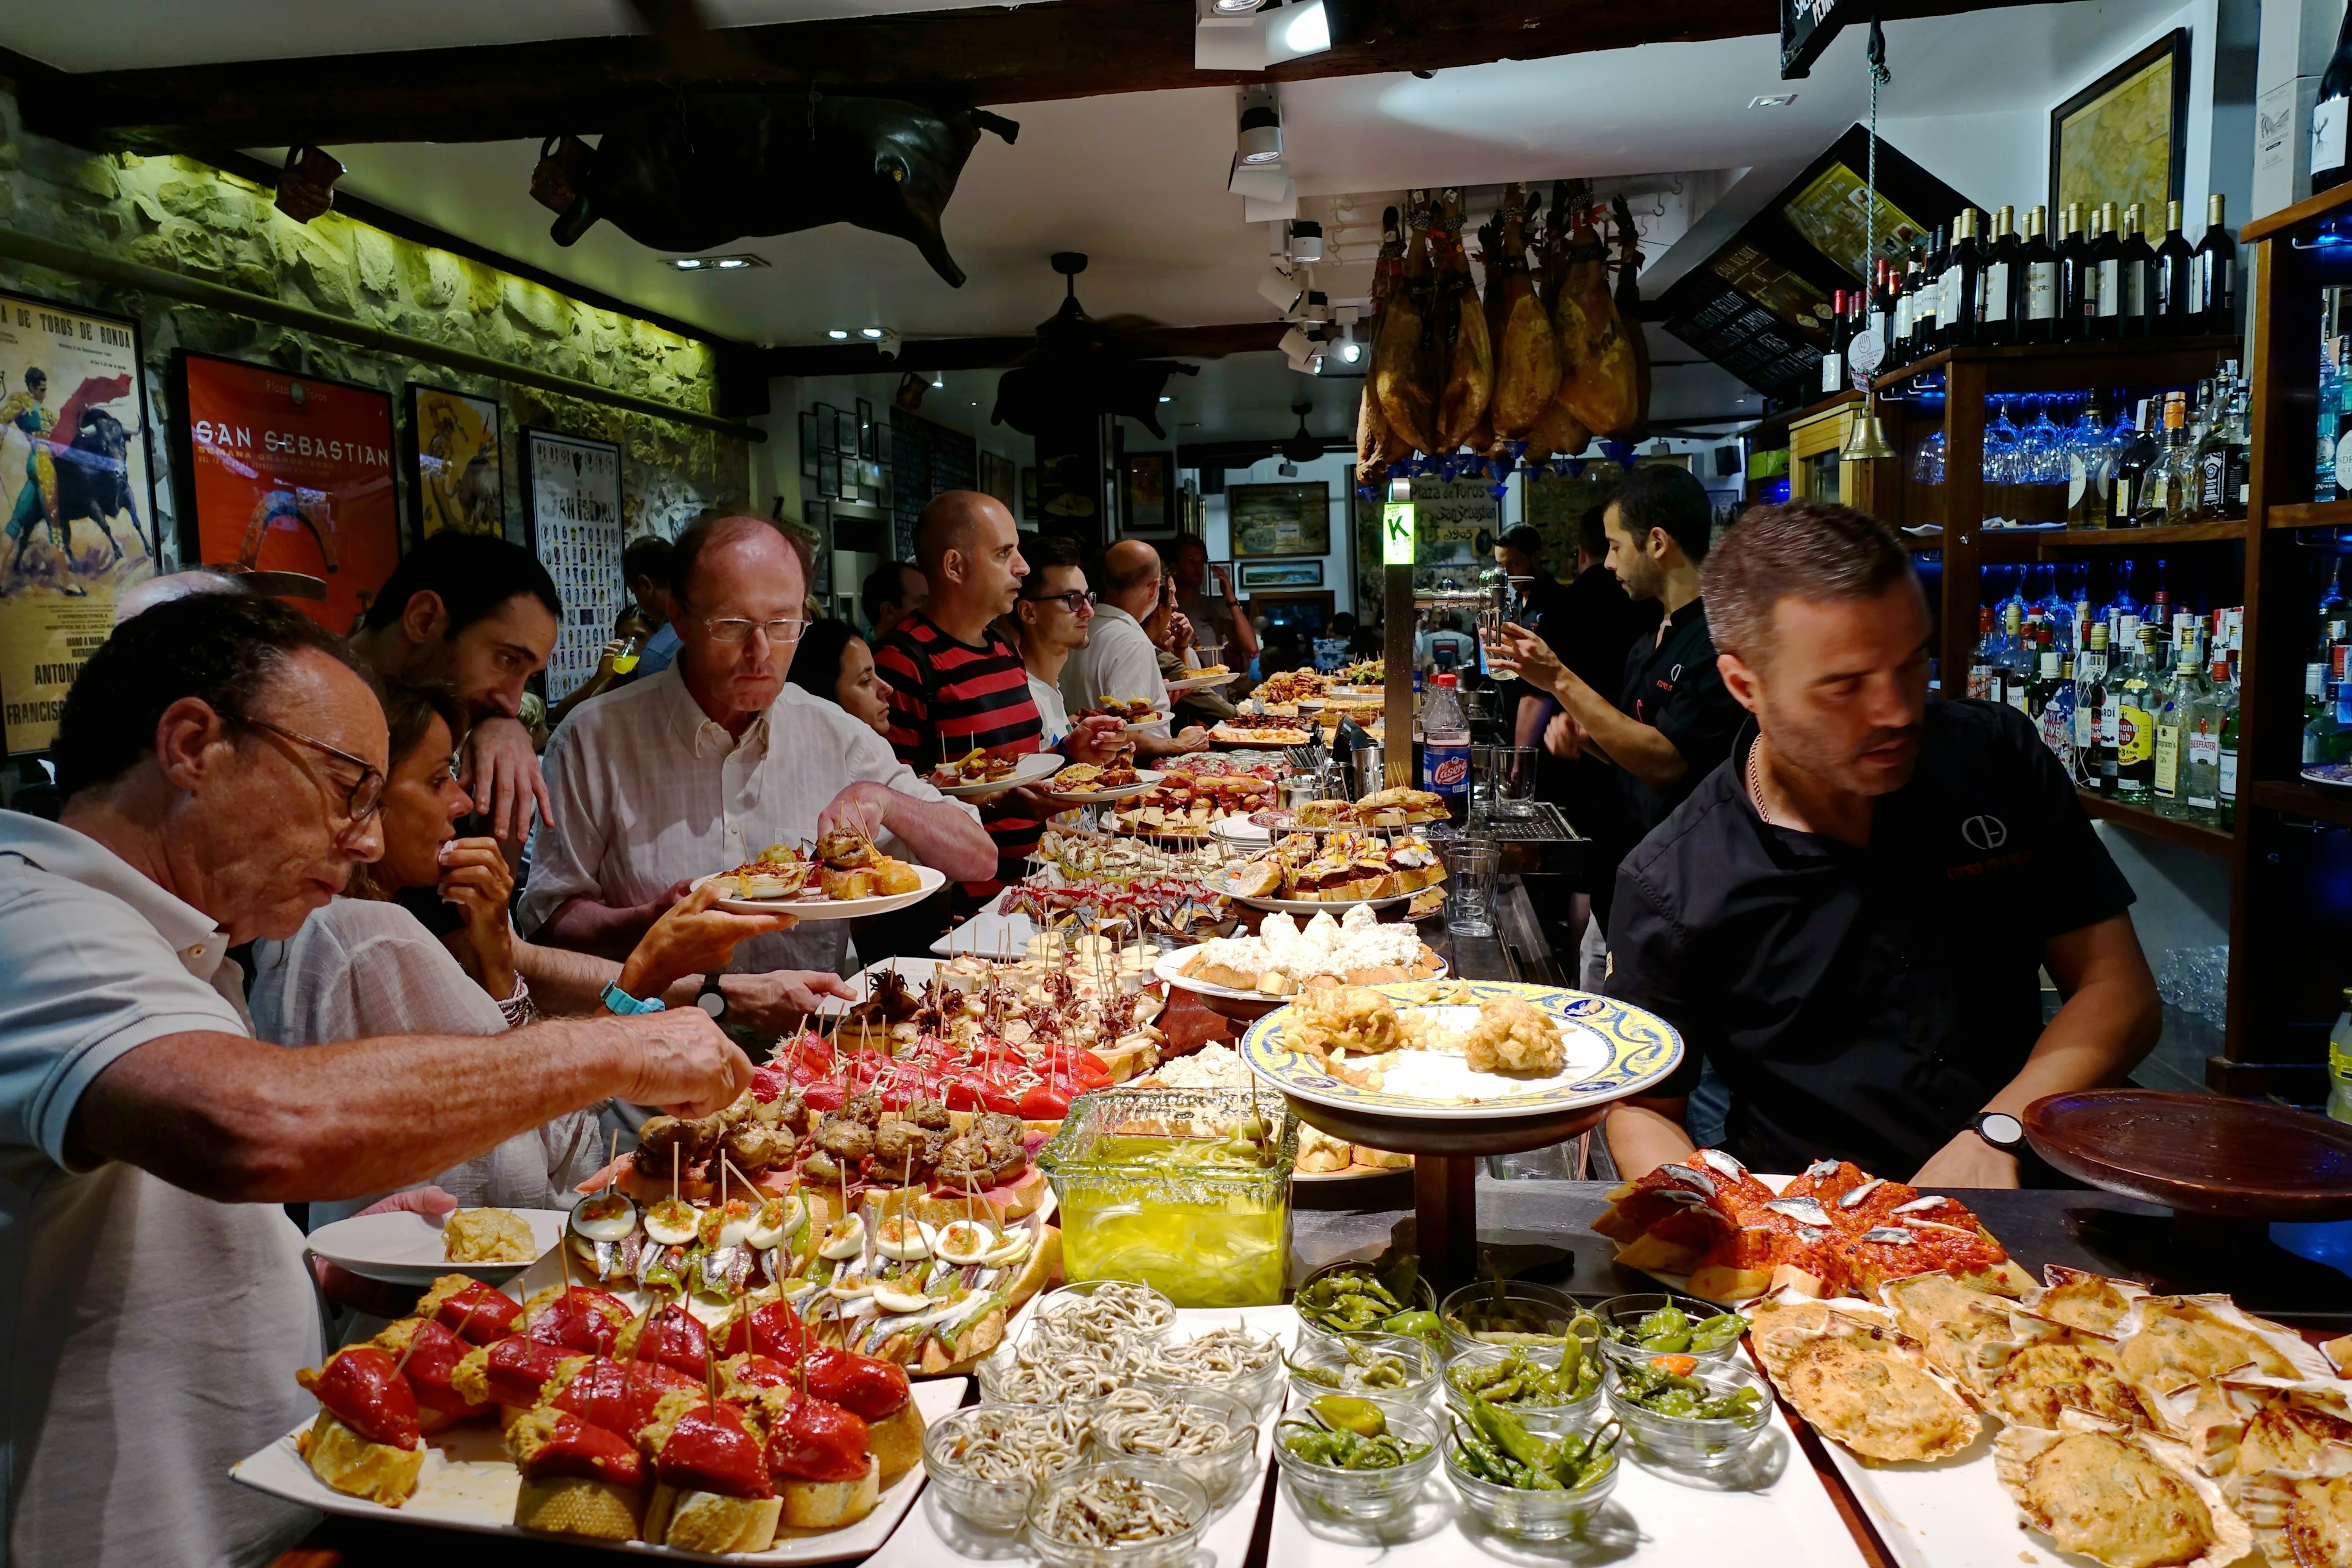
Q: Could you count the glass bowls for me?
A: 14